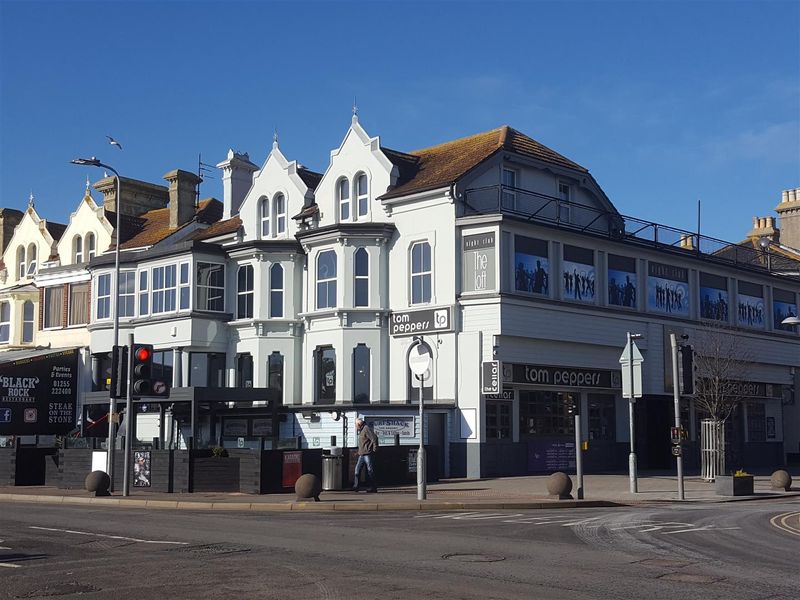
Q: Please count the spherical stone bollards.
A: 4